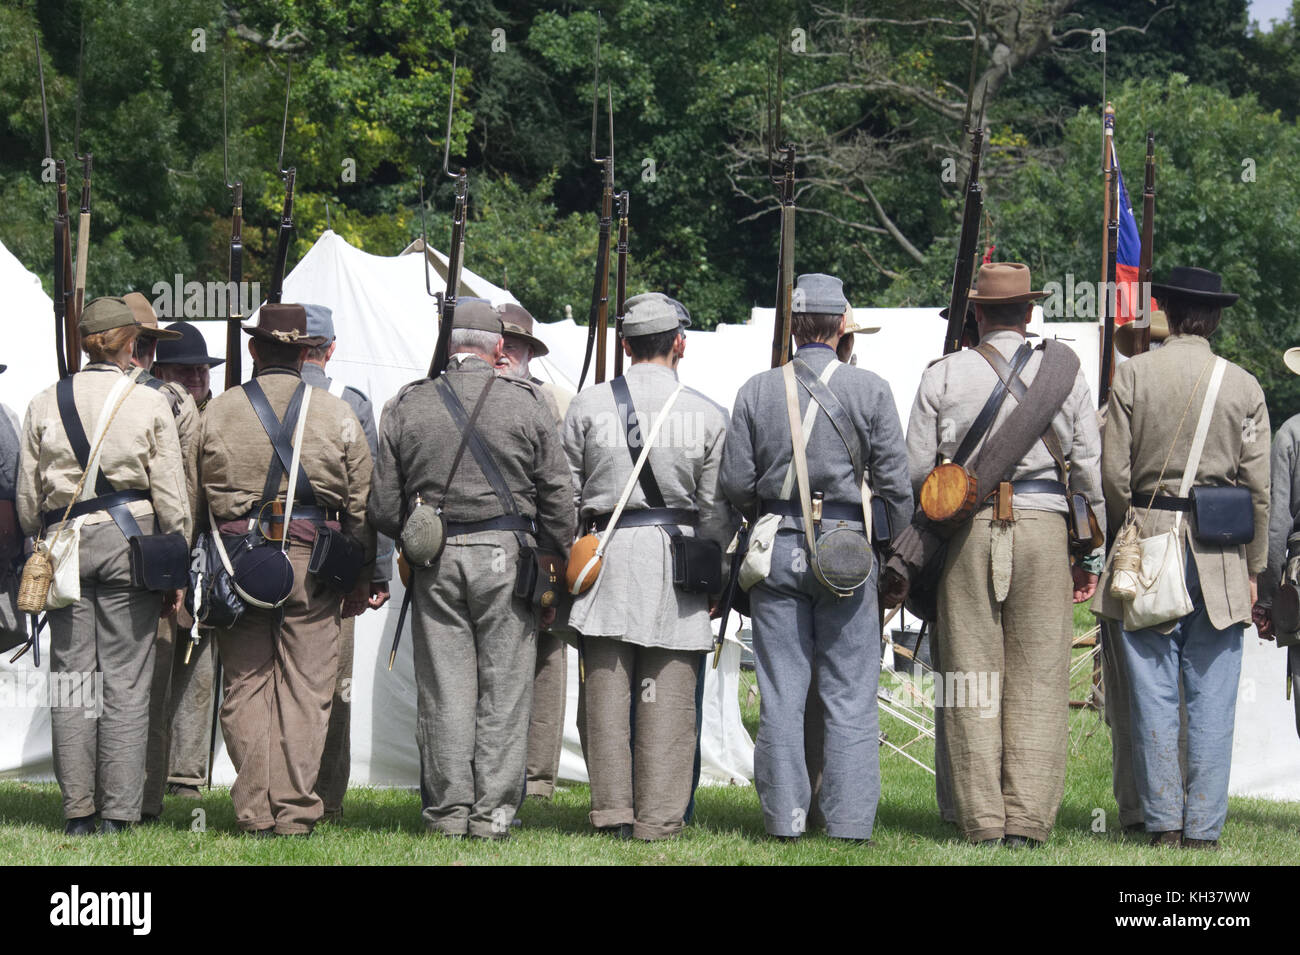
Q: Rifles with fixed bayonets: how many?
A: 13